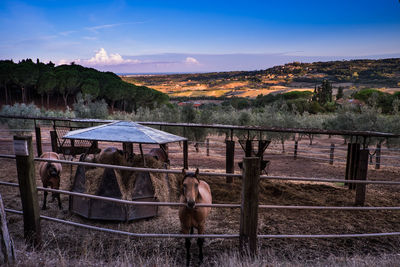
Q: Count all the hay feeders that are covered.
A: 1